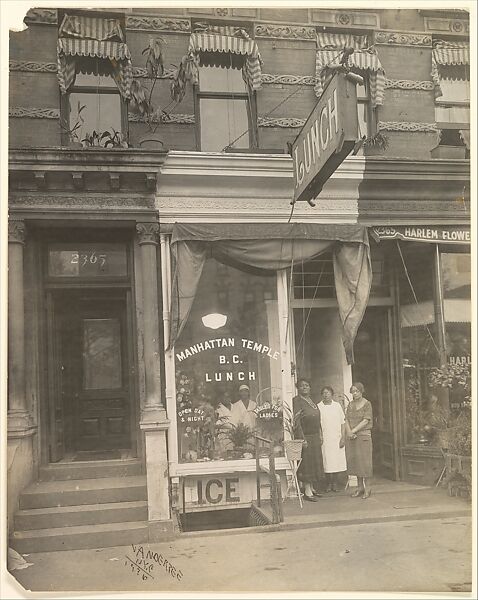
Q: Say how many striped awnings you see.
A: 4